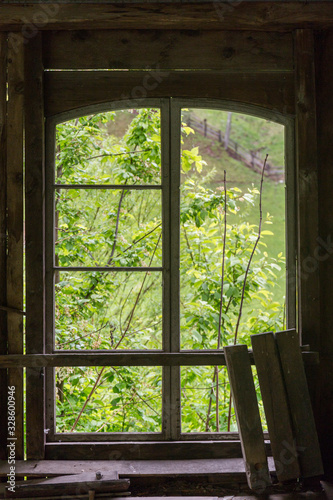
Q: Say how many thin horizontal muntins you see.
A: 2